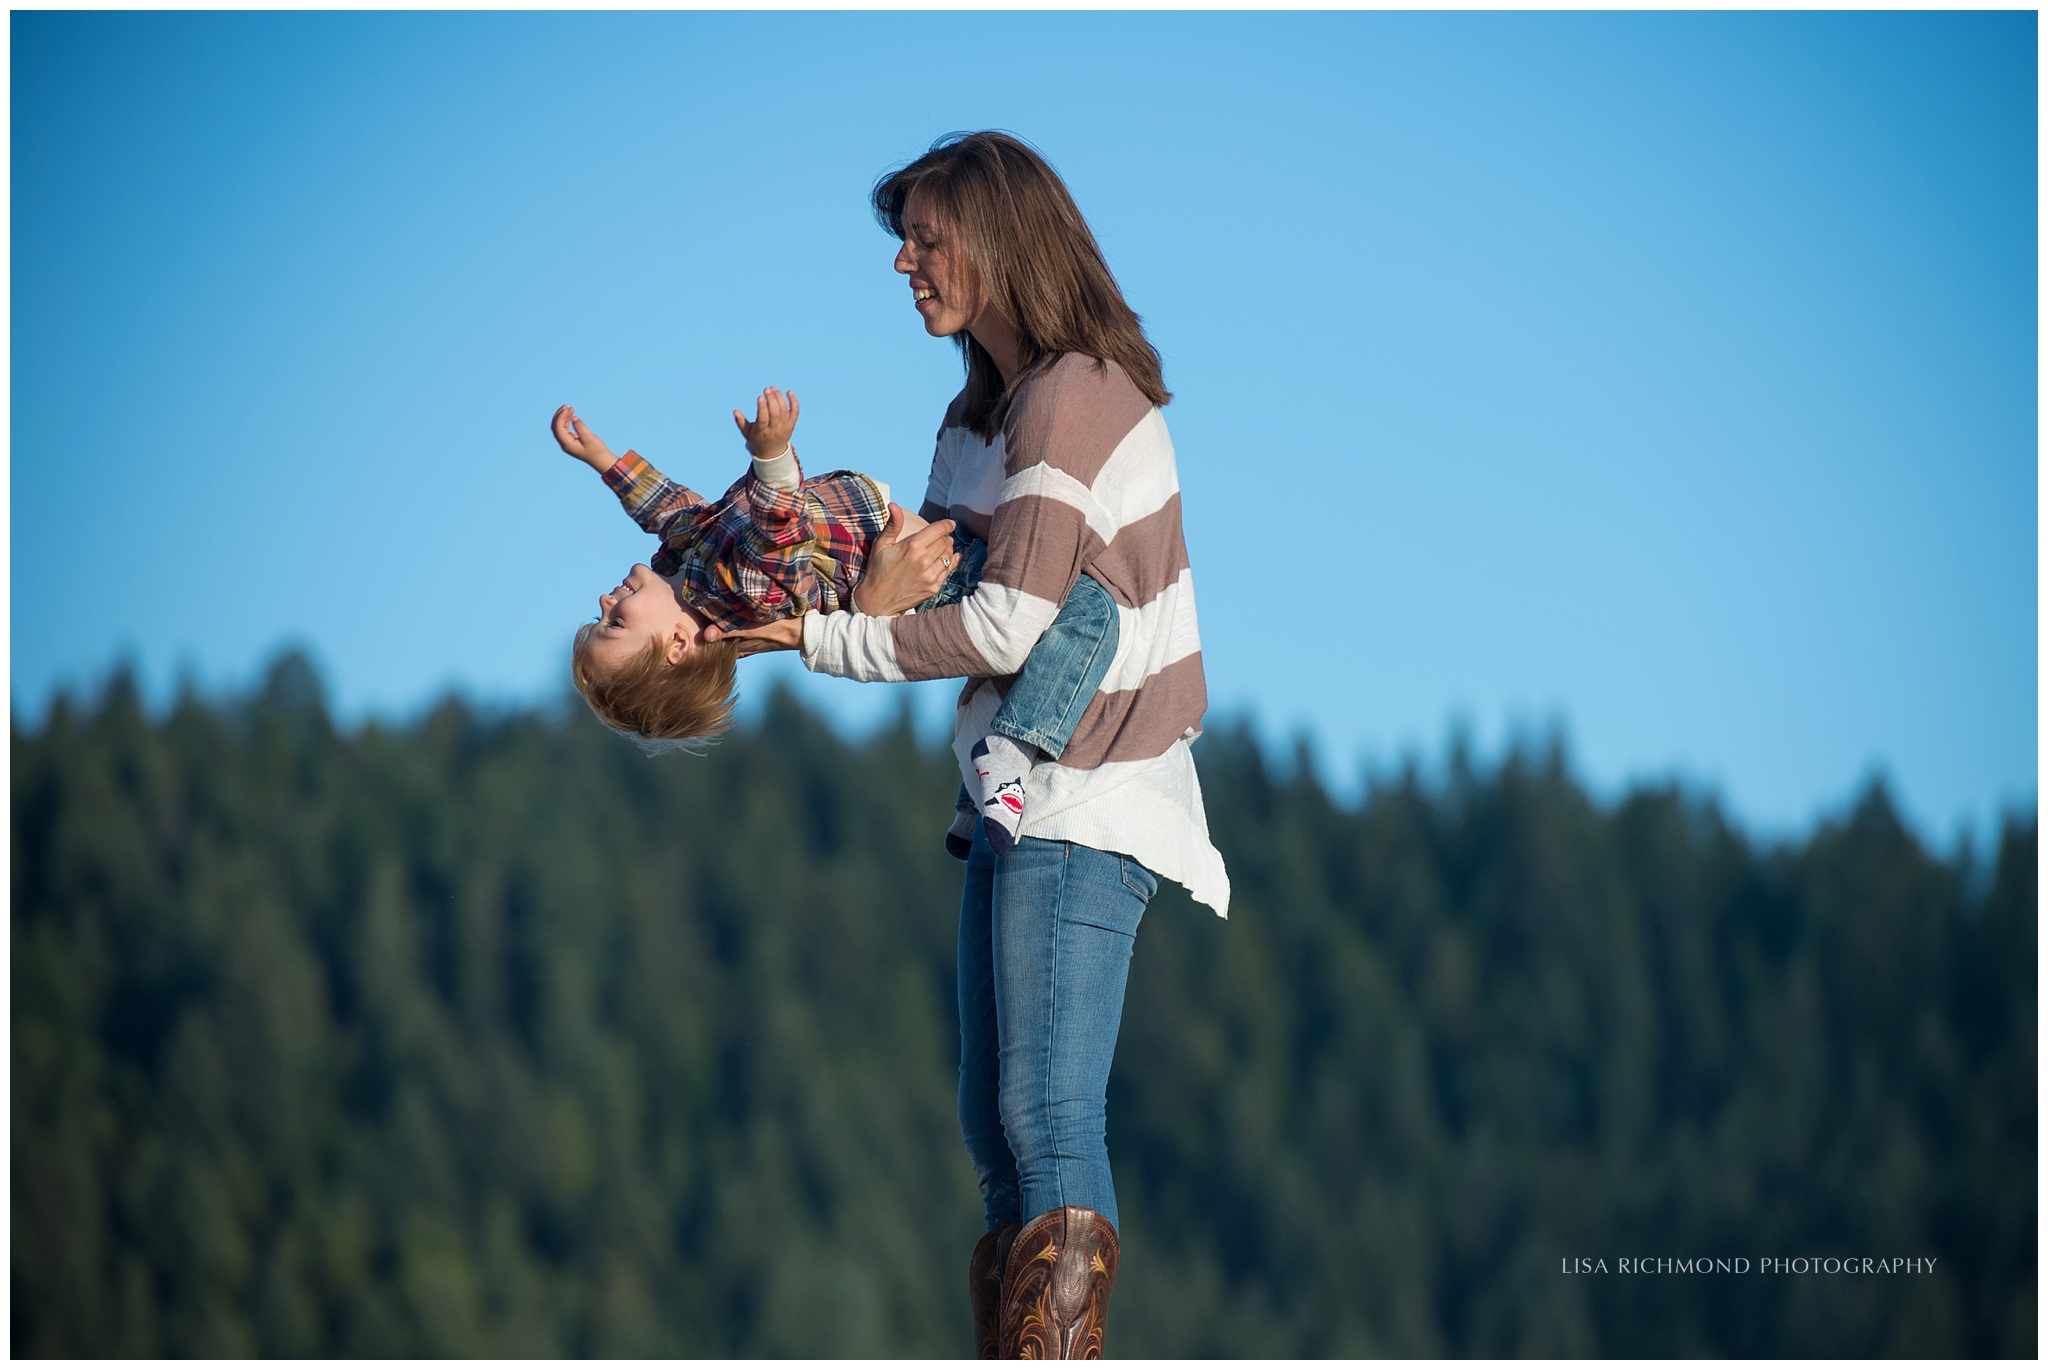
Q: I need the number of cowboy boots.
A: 2